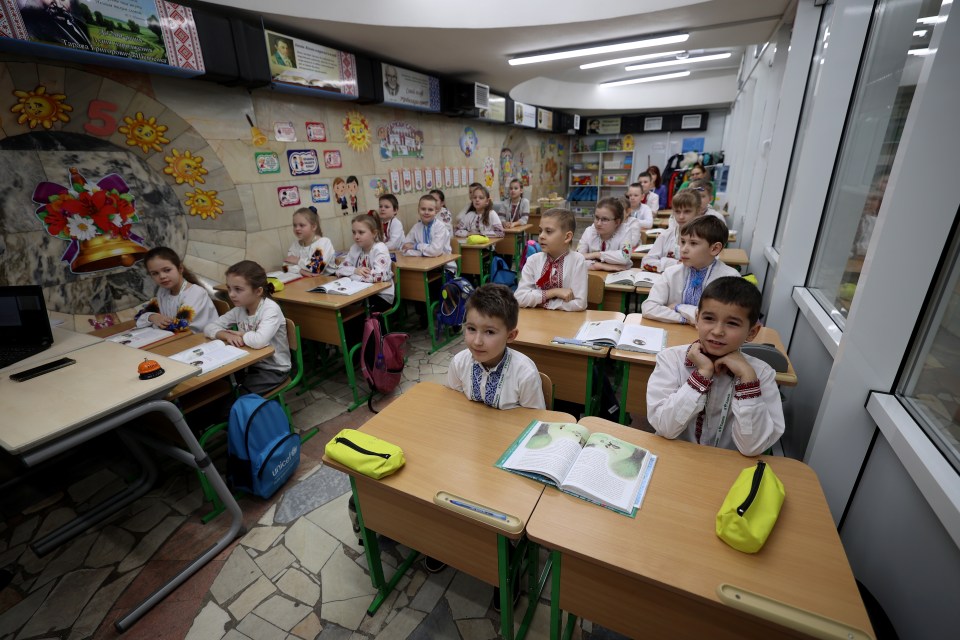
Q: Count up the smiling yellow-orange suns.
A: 5